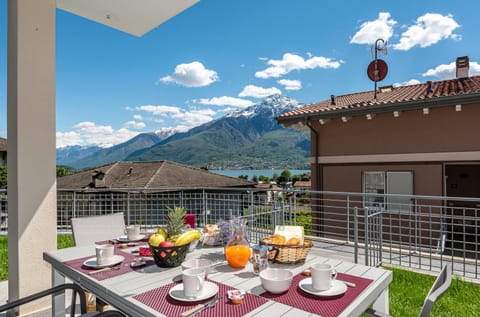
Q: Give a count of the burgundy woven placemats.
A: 4